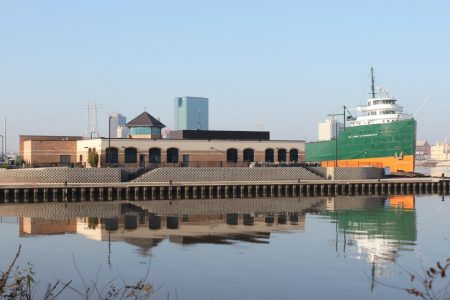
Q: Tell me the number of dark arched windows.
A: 9